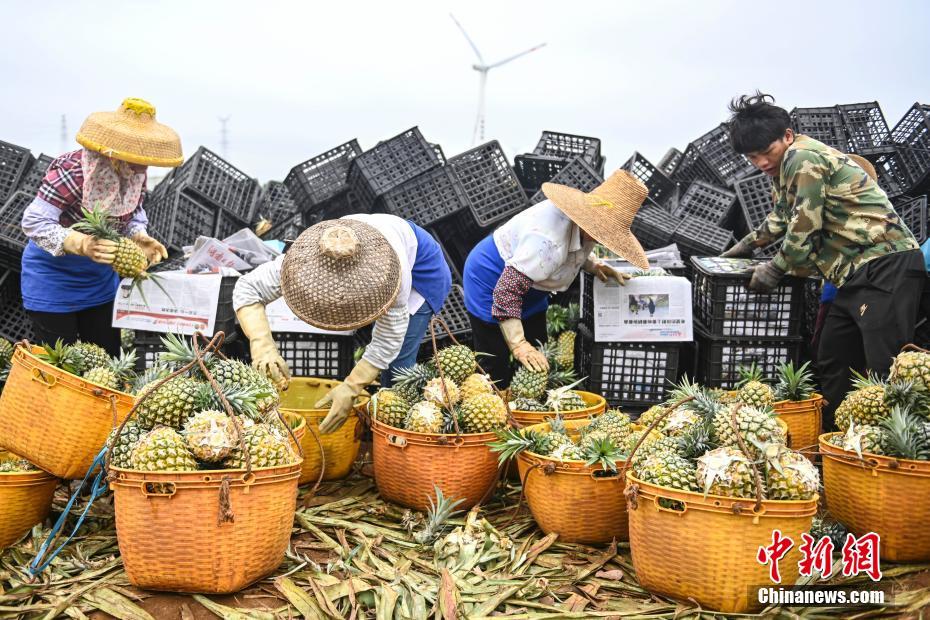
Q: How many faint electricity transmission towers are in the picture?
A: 2